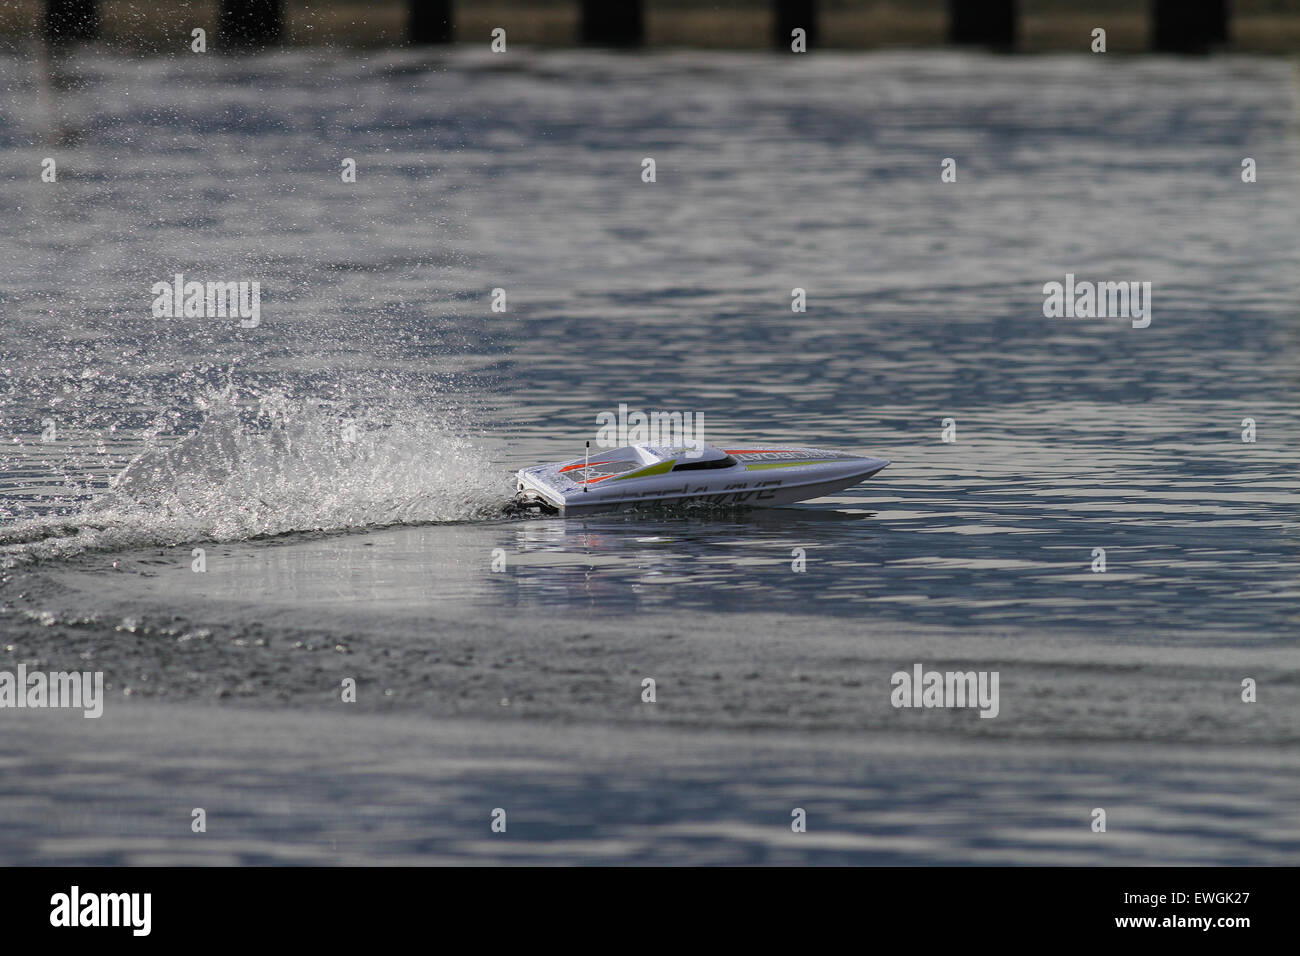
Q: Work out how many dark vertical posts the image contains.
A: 7